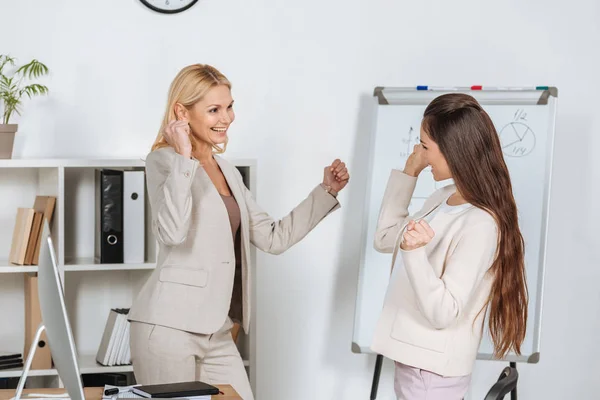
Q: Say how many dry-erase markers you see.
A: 3